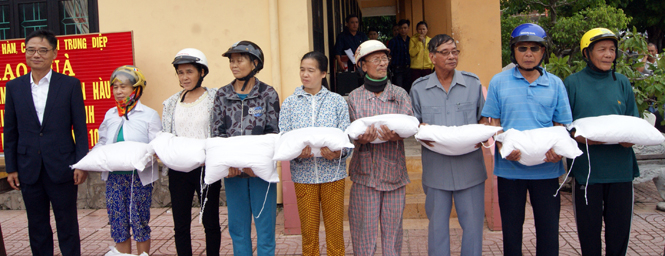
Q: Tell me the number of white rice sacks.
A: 8